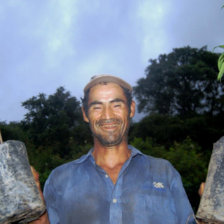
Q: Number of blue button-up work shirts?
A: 1